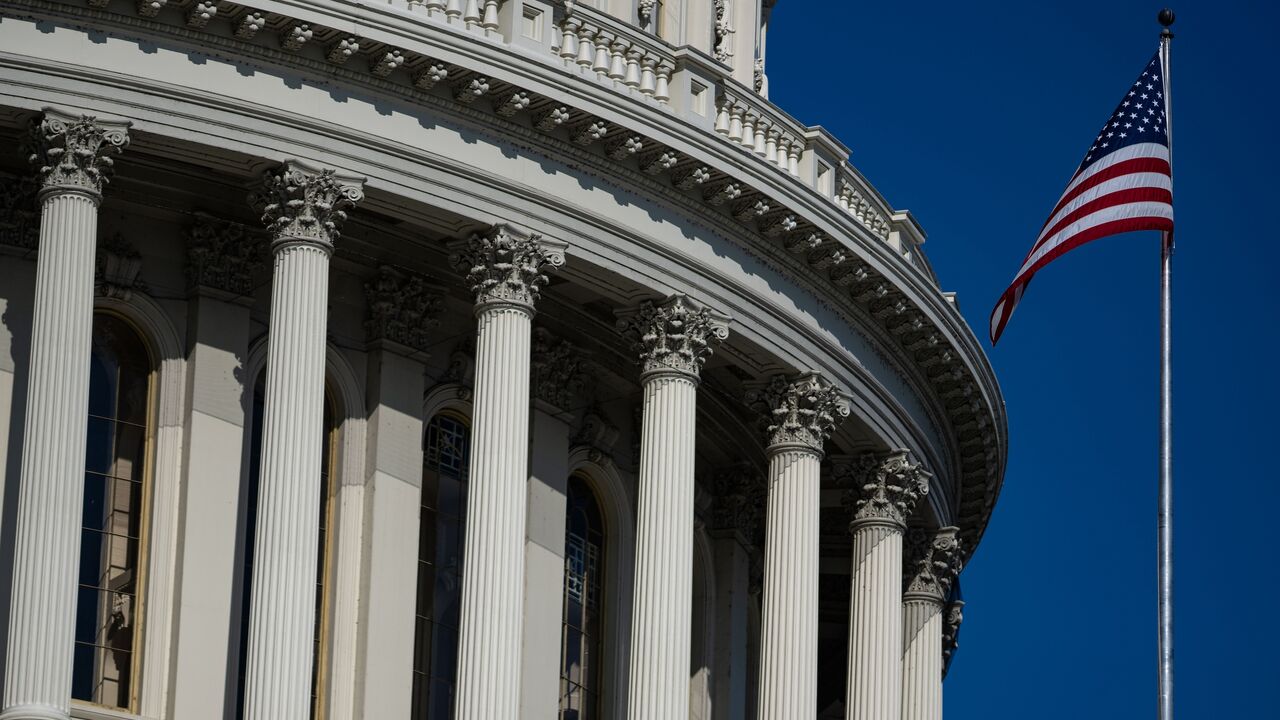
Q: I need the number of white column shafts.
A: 7